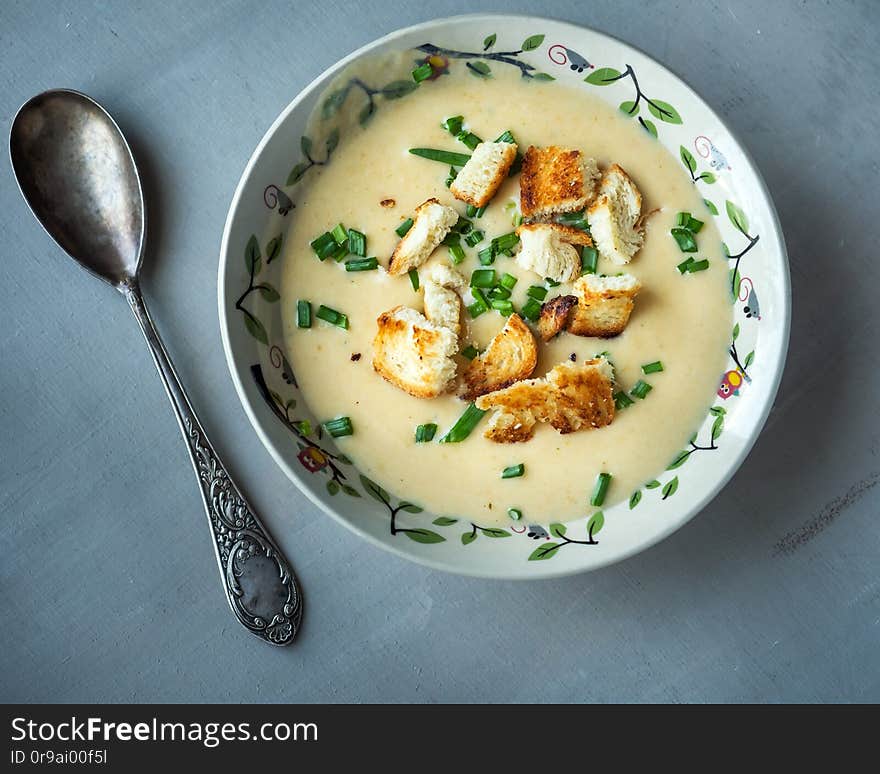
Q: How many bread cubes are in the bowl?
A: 11